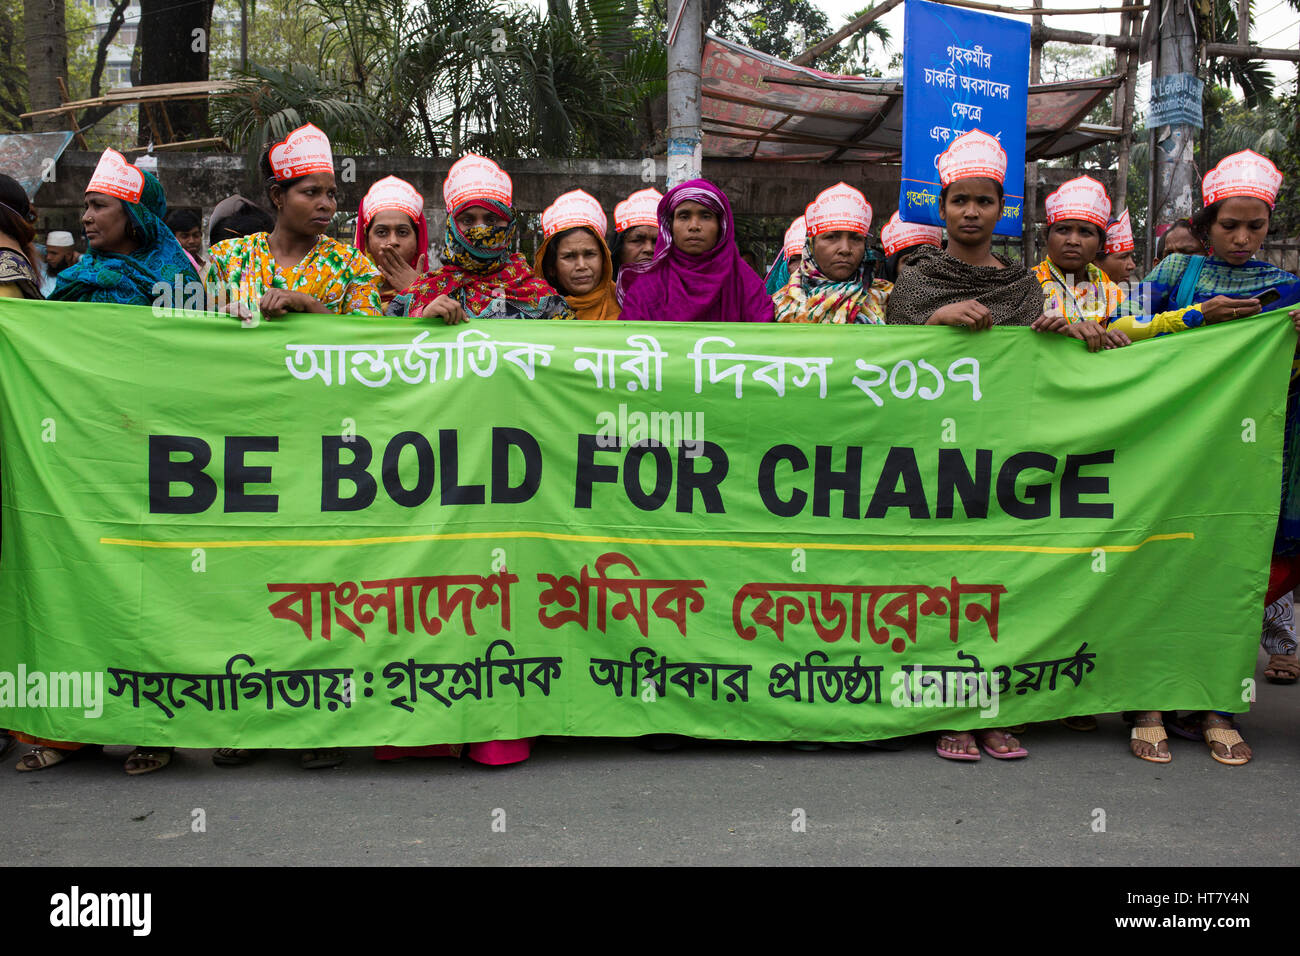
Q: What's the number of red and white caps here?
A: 13